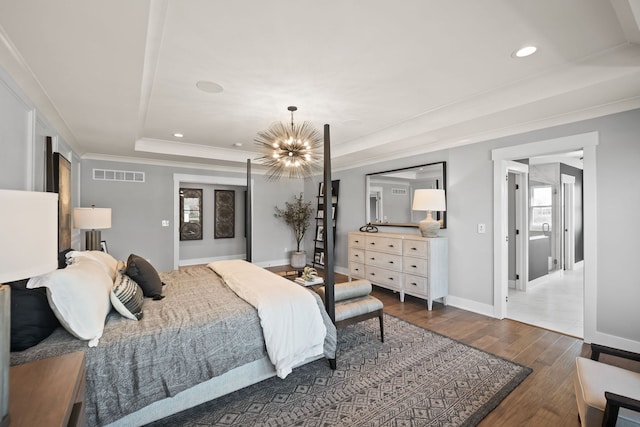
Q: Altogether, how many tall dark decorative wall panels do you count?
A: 2